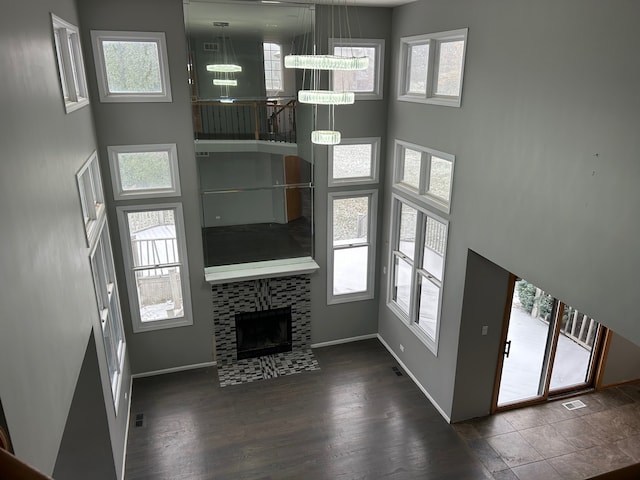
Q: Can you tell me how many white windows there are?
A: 12